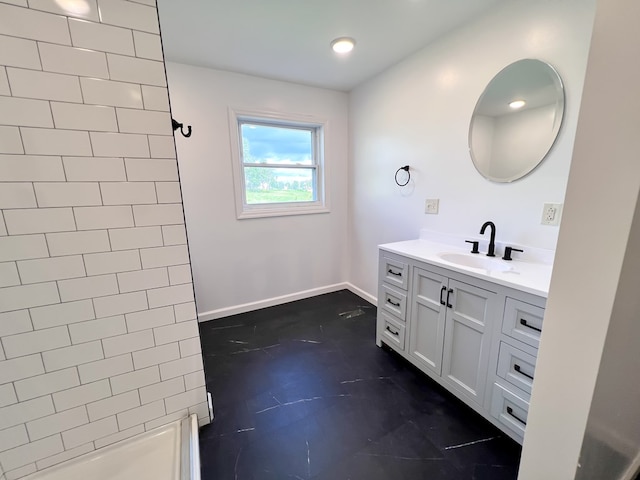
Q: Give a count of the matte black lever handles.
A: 2